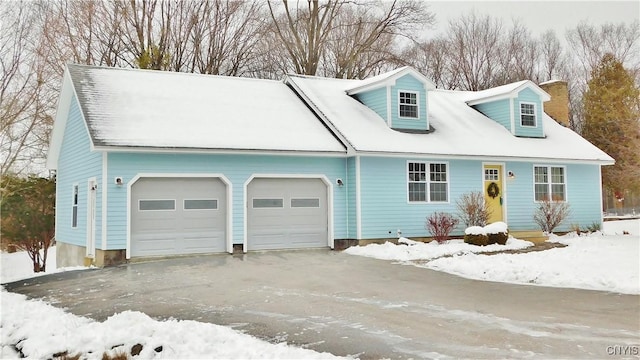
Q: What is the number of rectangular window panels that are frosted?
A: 4